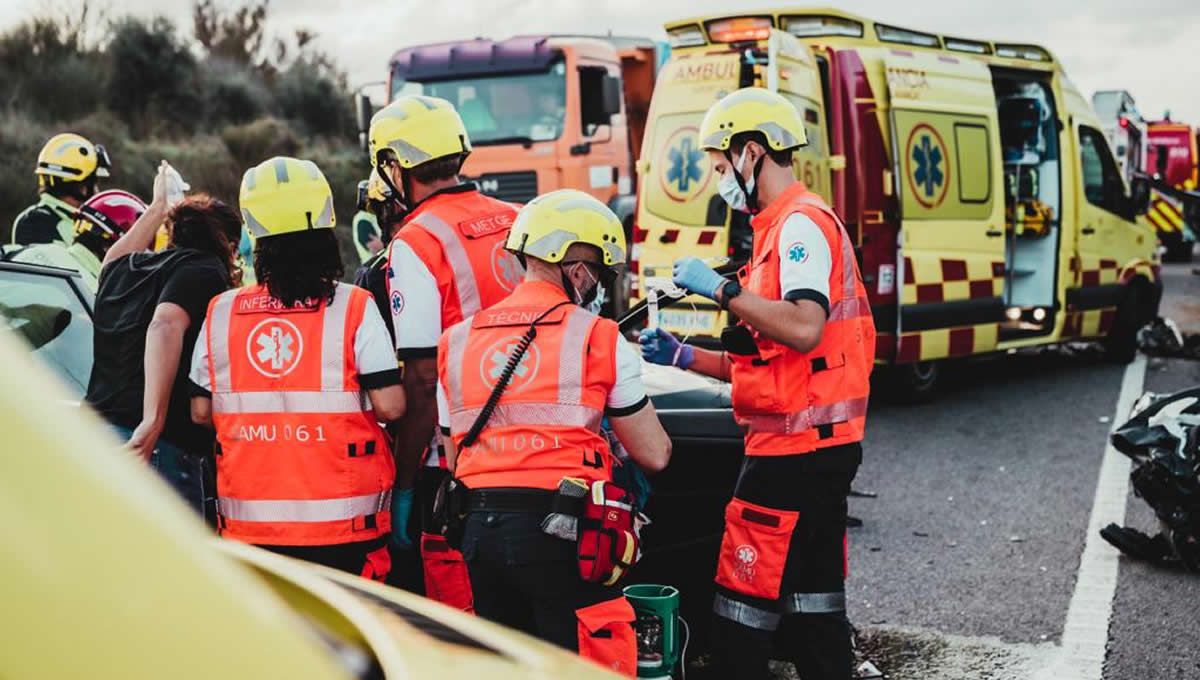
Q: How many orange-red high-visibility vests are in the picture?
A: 4